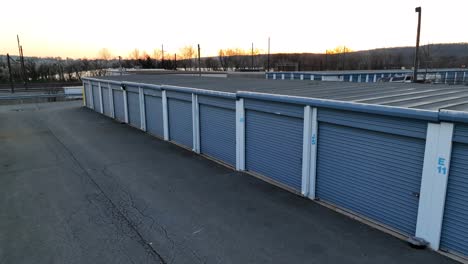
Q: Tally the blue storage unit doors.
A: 11